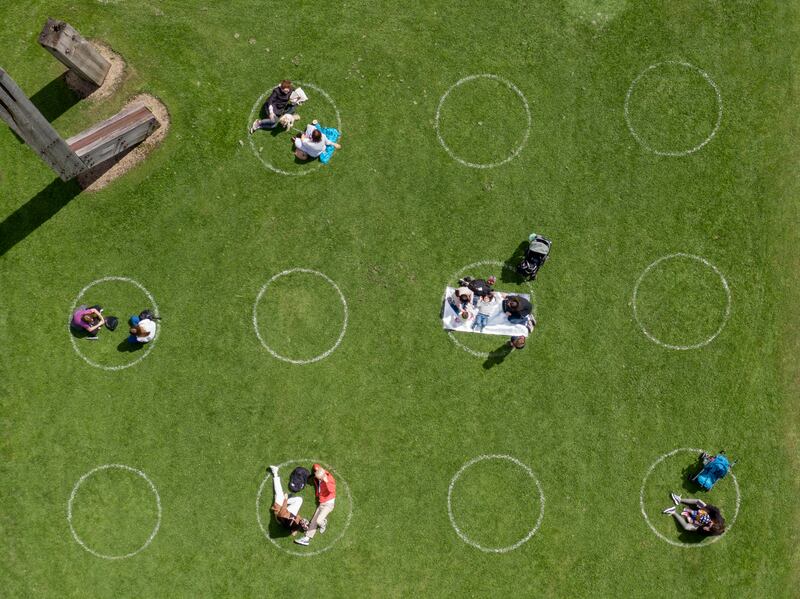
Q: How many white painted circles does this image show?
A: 11